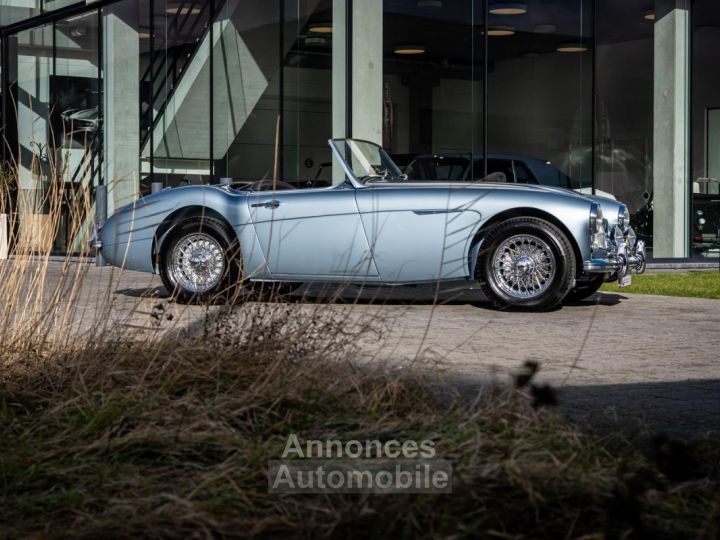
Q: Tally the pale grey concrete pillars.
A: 3